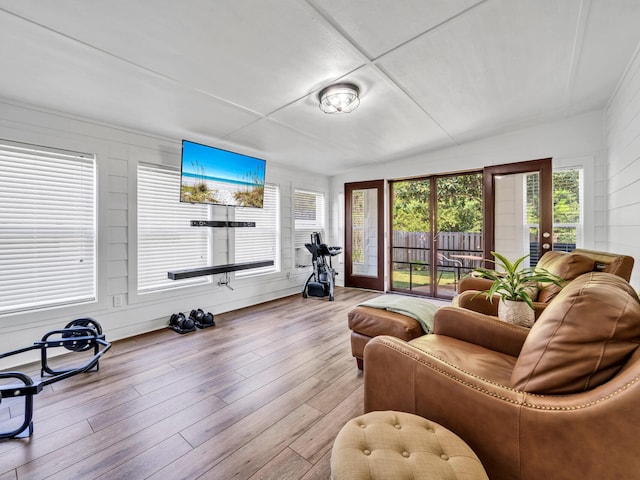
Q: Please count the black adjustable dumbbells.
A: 2